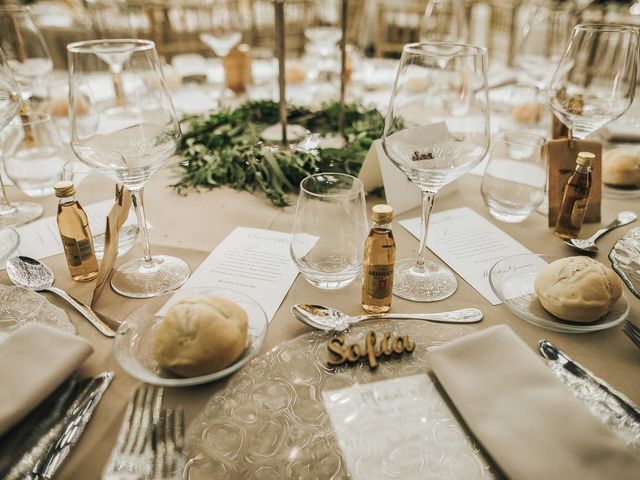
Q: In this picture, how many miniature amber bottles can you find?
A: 3